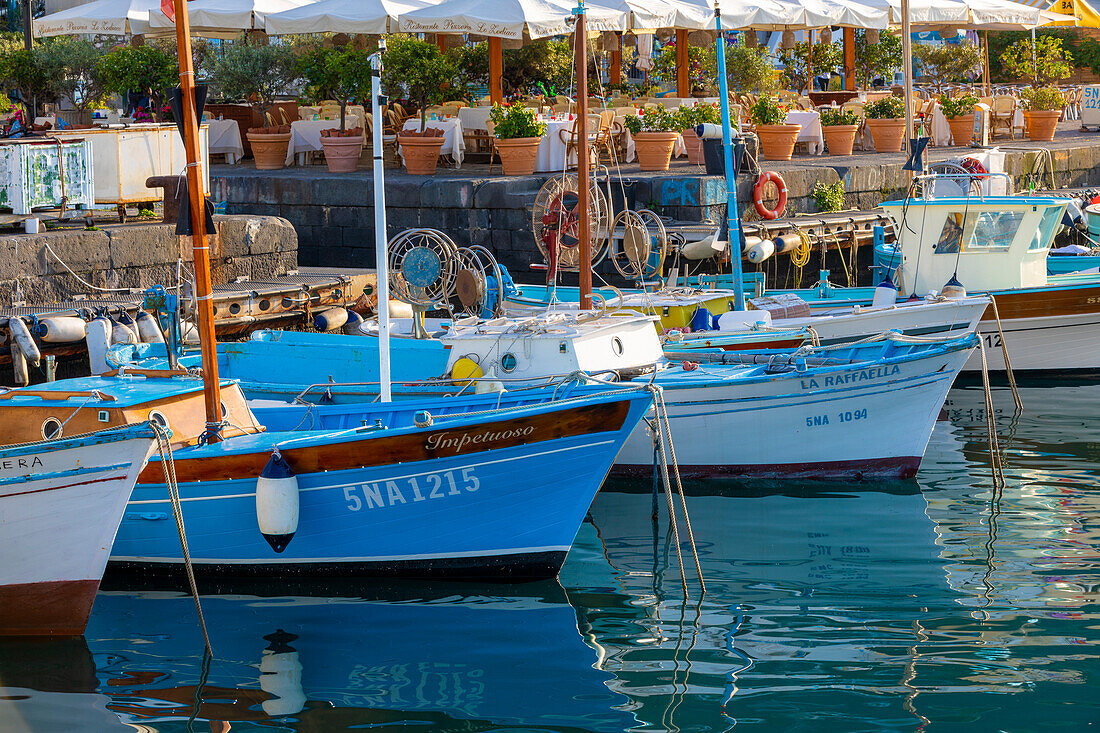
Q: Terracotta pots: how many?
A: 11